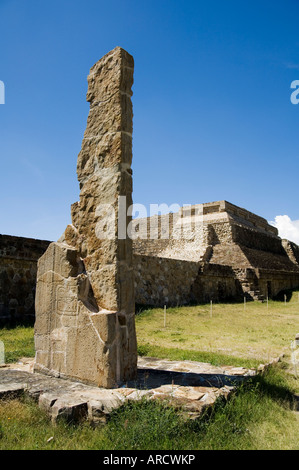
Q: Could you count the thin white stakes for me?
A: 5